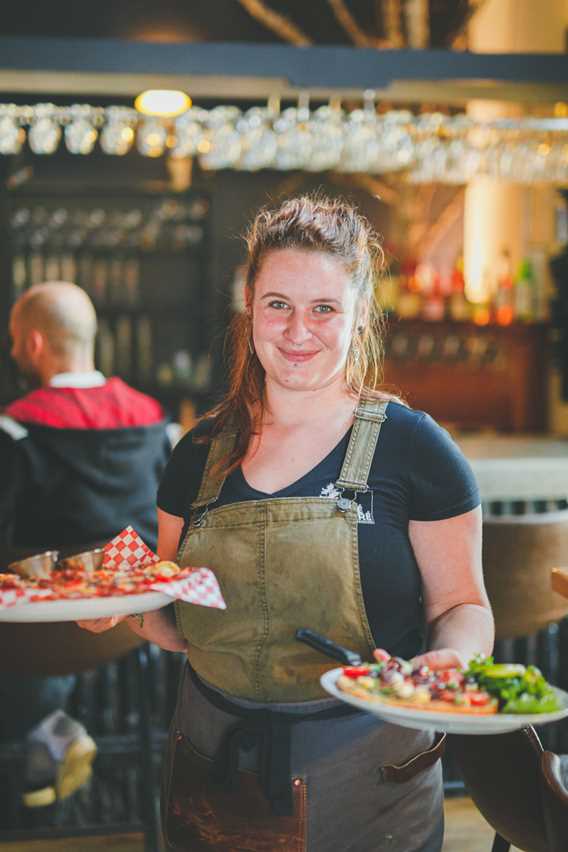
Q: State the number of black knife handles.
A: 1